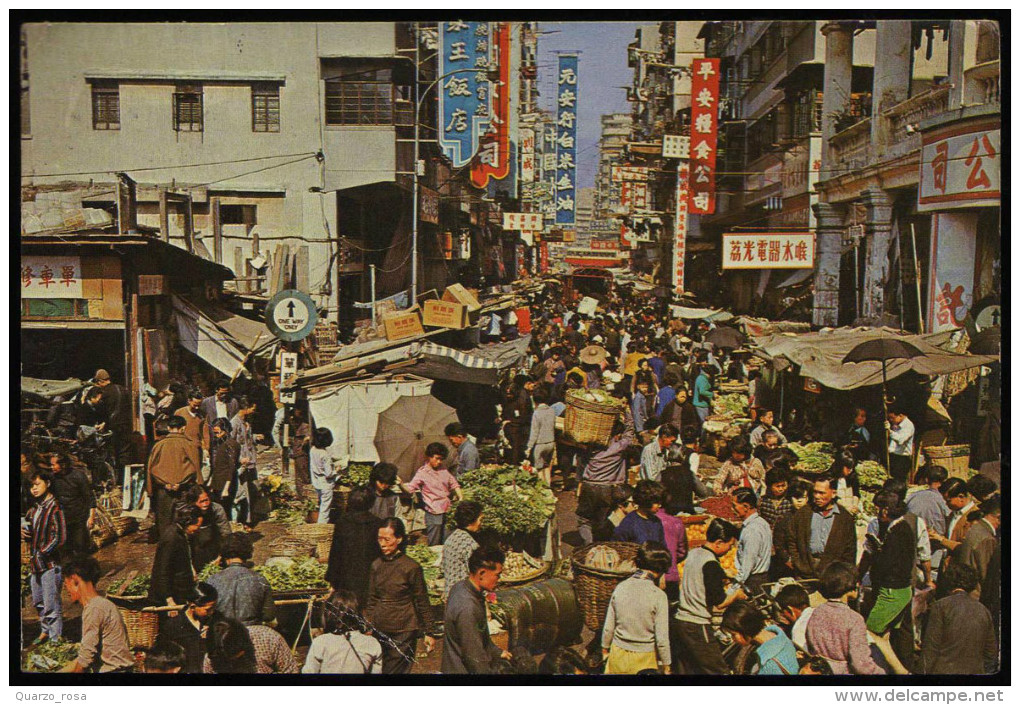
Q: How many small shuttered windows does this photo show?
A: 3